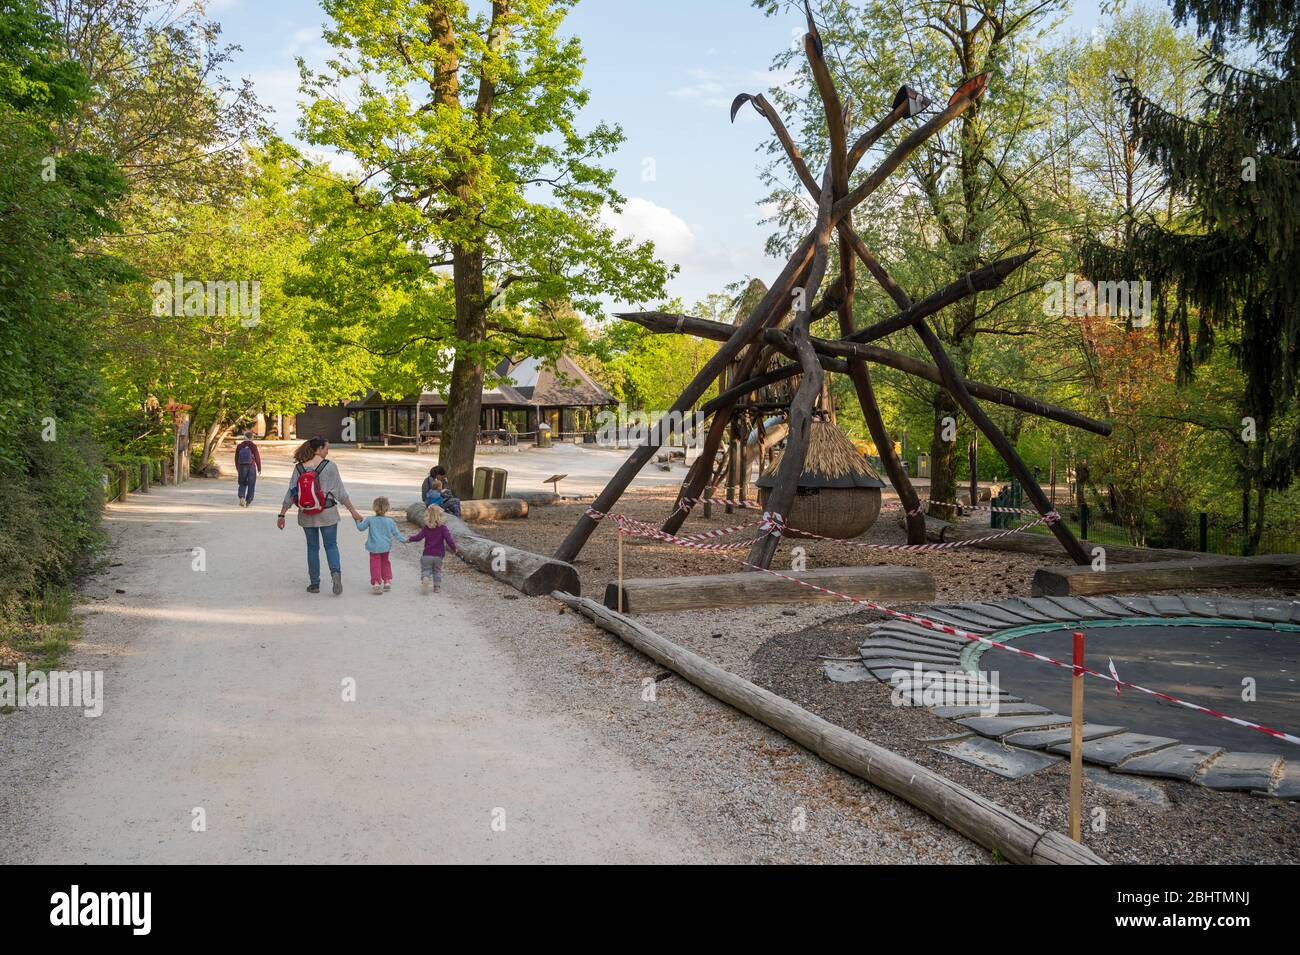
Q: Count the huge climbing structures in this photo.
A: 1